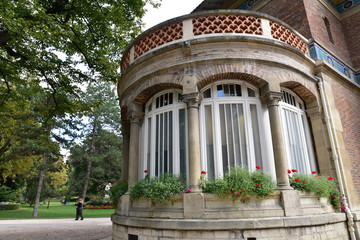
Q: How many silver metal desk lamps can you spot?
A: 0